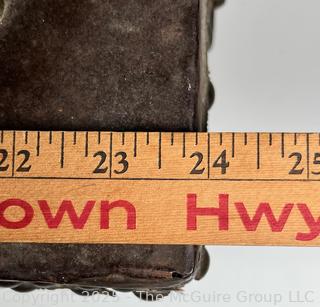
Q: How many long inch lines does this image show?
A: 4